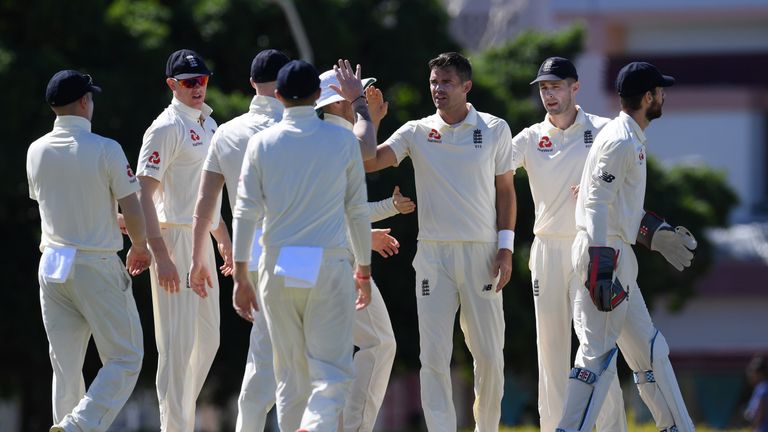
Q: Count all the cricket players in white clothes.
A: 8